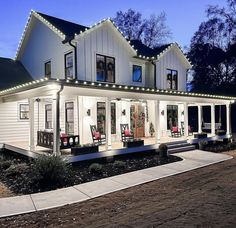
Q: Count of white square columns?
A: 8